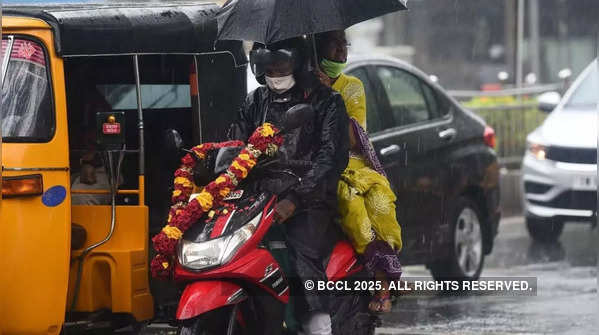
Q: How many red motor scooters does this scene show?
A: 1